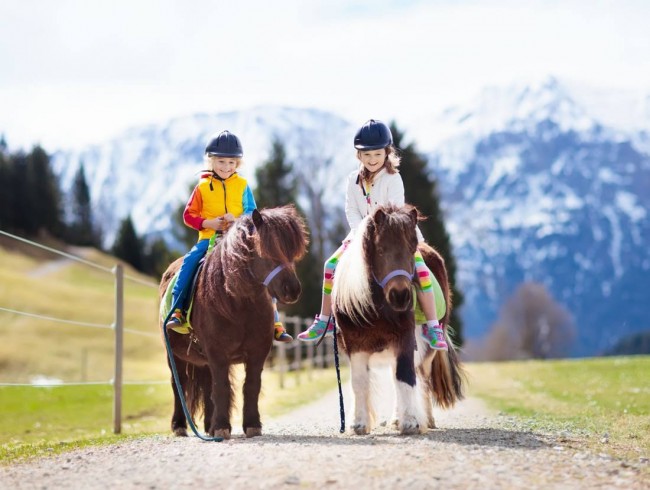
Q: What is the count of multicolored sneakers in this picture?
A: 4